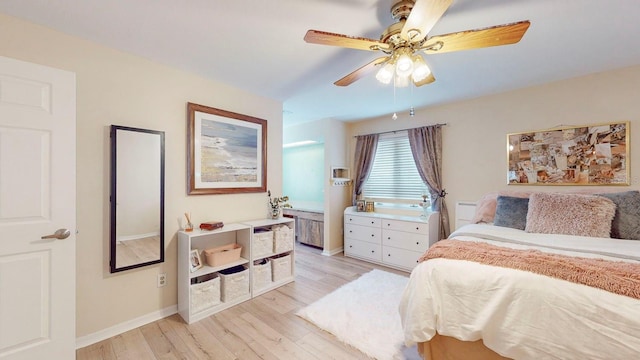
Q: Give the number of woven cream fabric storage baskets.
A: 6